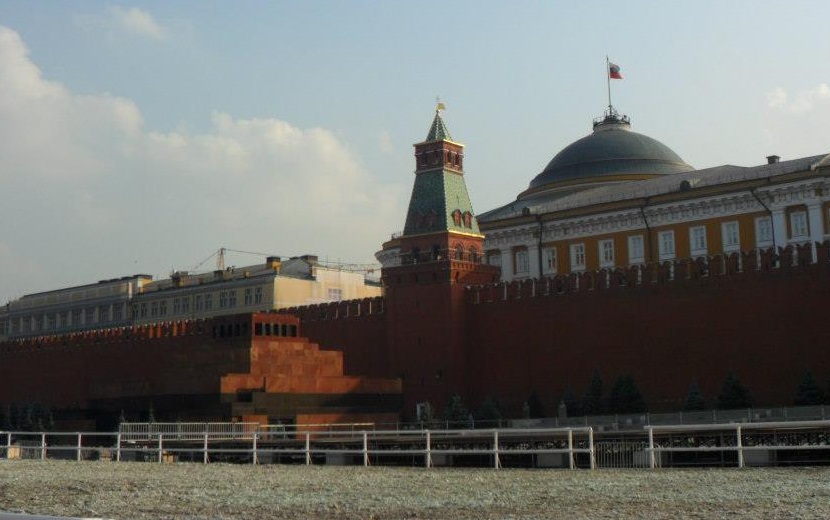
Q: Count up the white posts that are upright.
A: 15